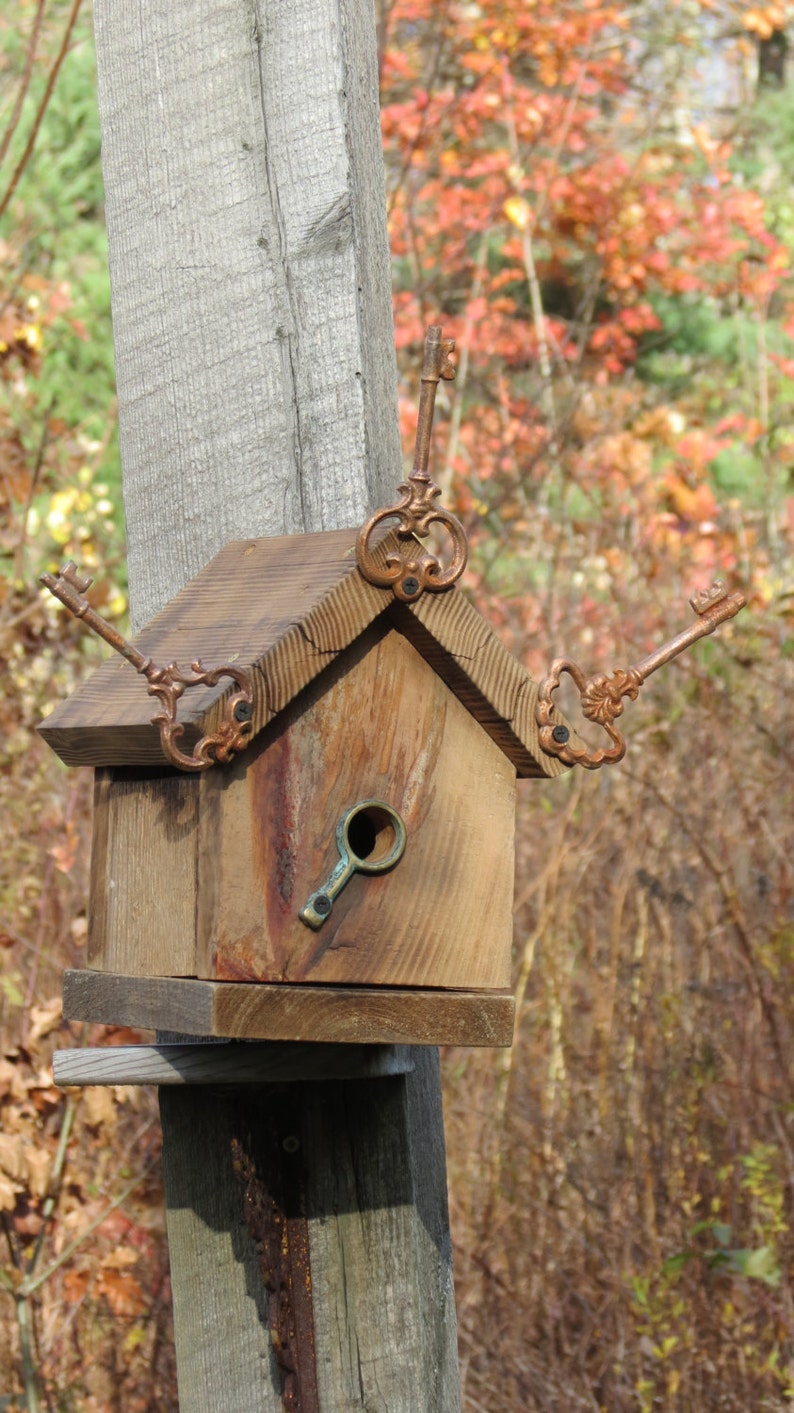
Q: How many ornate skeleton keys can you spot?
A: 3